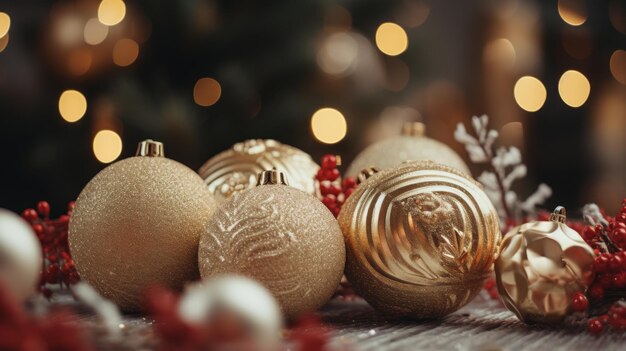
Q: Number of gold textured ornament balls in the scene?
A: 6